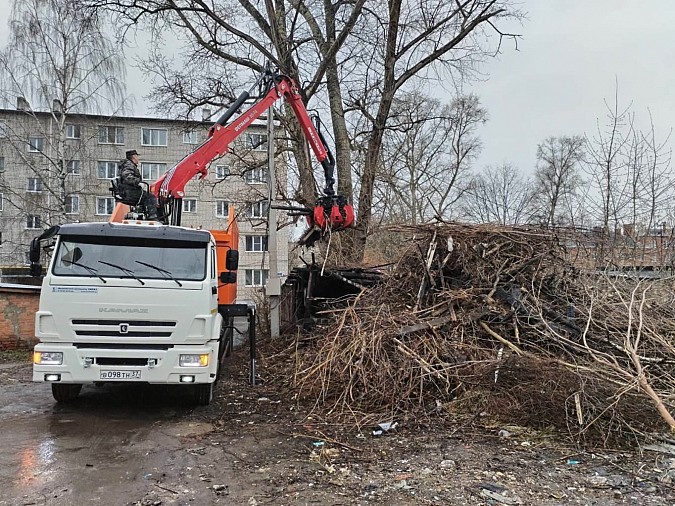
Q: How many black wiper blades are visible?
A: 3